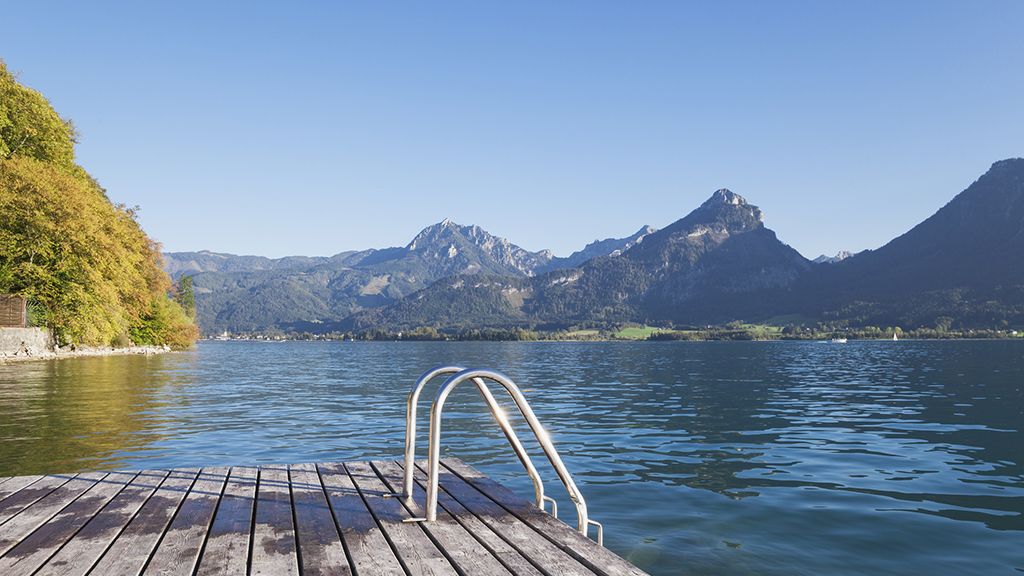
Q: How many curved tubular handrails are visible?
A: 2